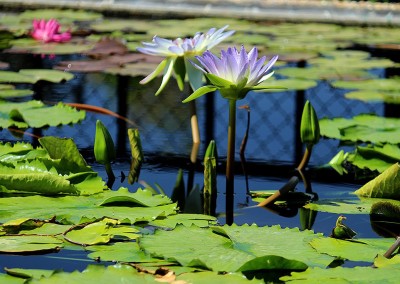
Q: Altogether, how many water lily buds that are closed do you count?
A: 3